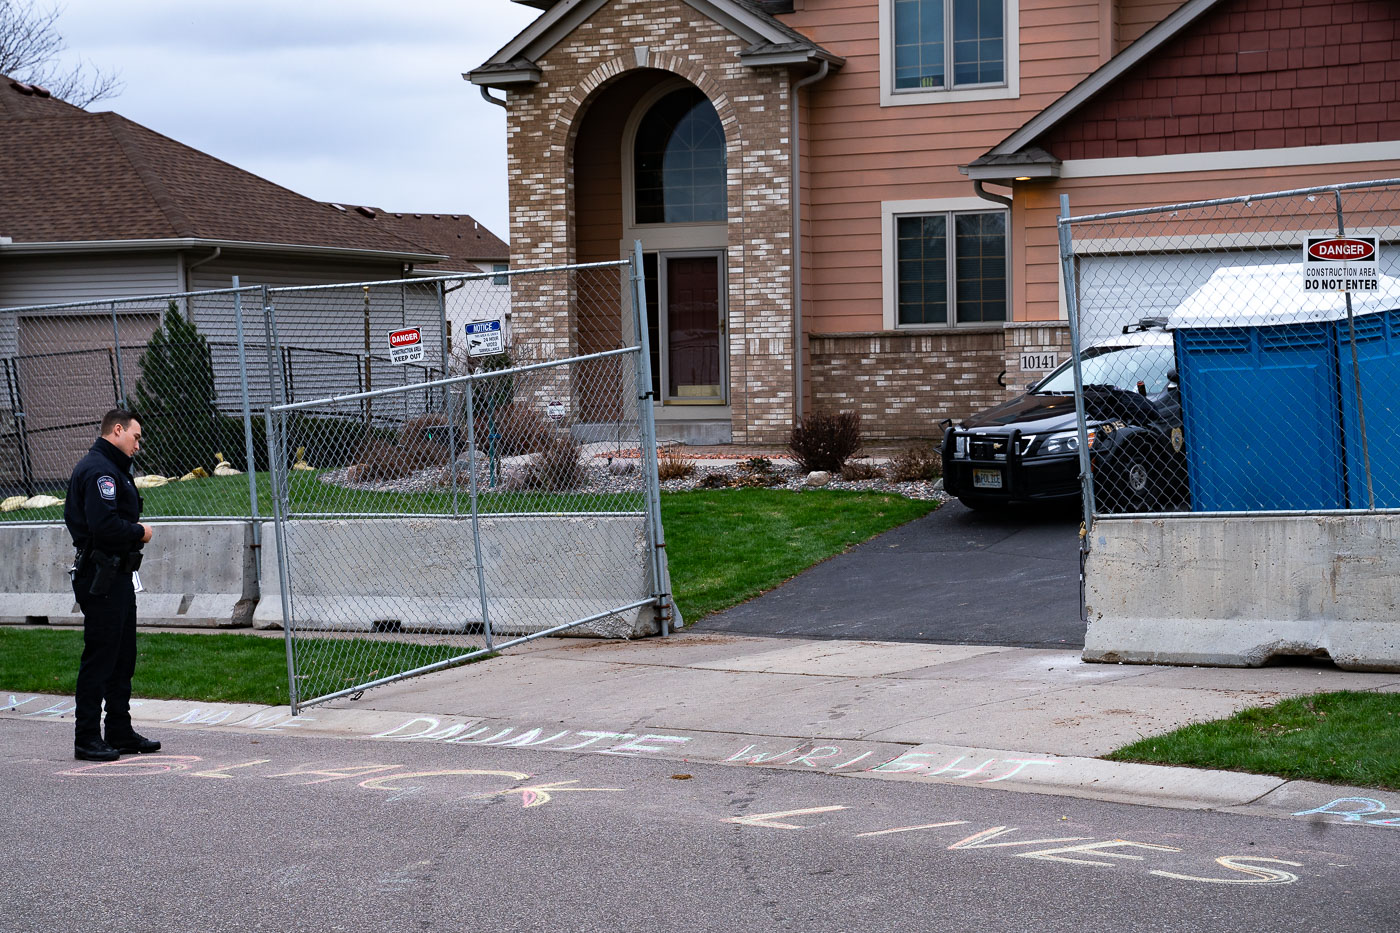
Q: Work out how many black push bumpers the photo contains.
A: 1